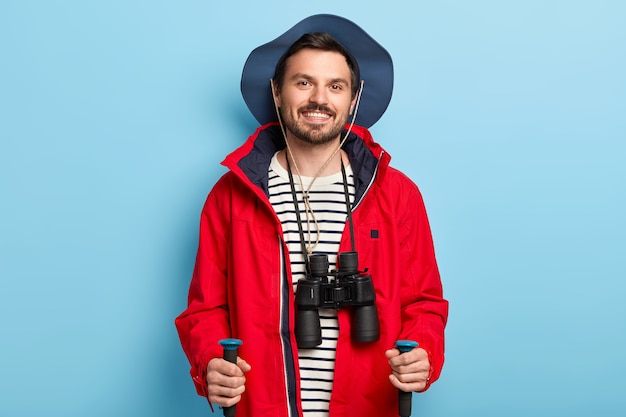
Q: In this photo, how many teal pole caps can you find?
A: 2